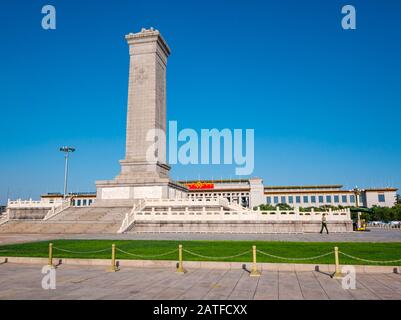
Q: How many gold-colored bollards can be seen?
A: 5